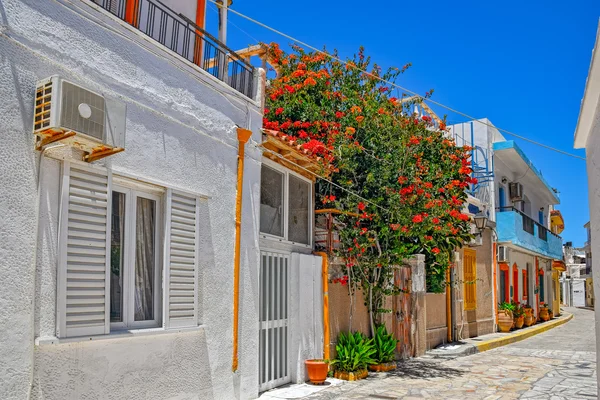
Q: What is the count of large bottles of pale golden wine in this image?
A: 0